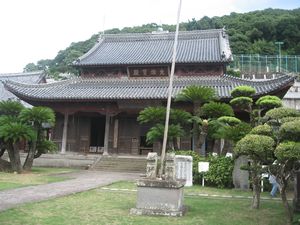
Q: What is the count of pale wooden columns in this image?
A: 2